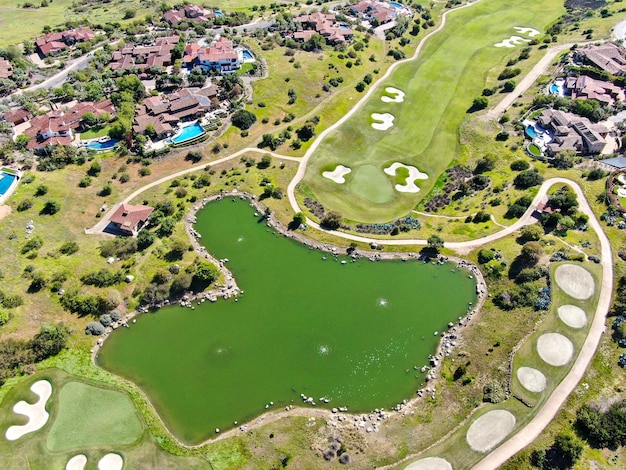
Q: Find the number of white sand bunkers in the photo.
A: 9